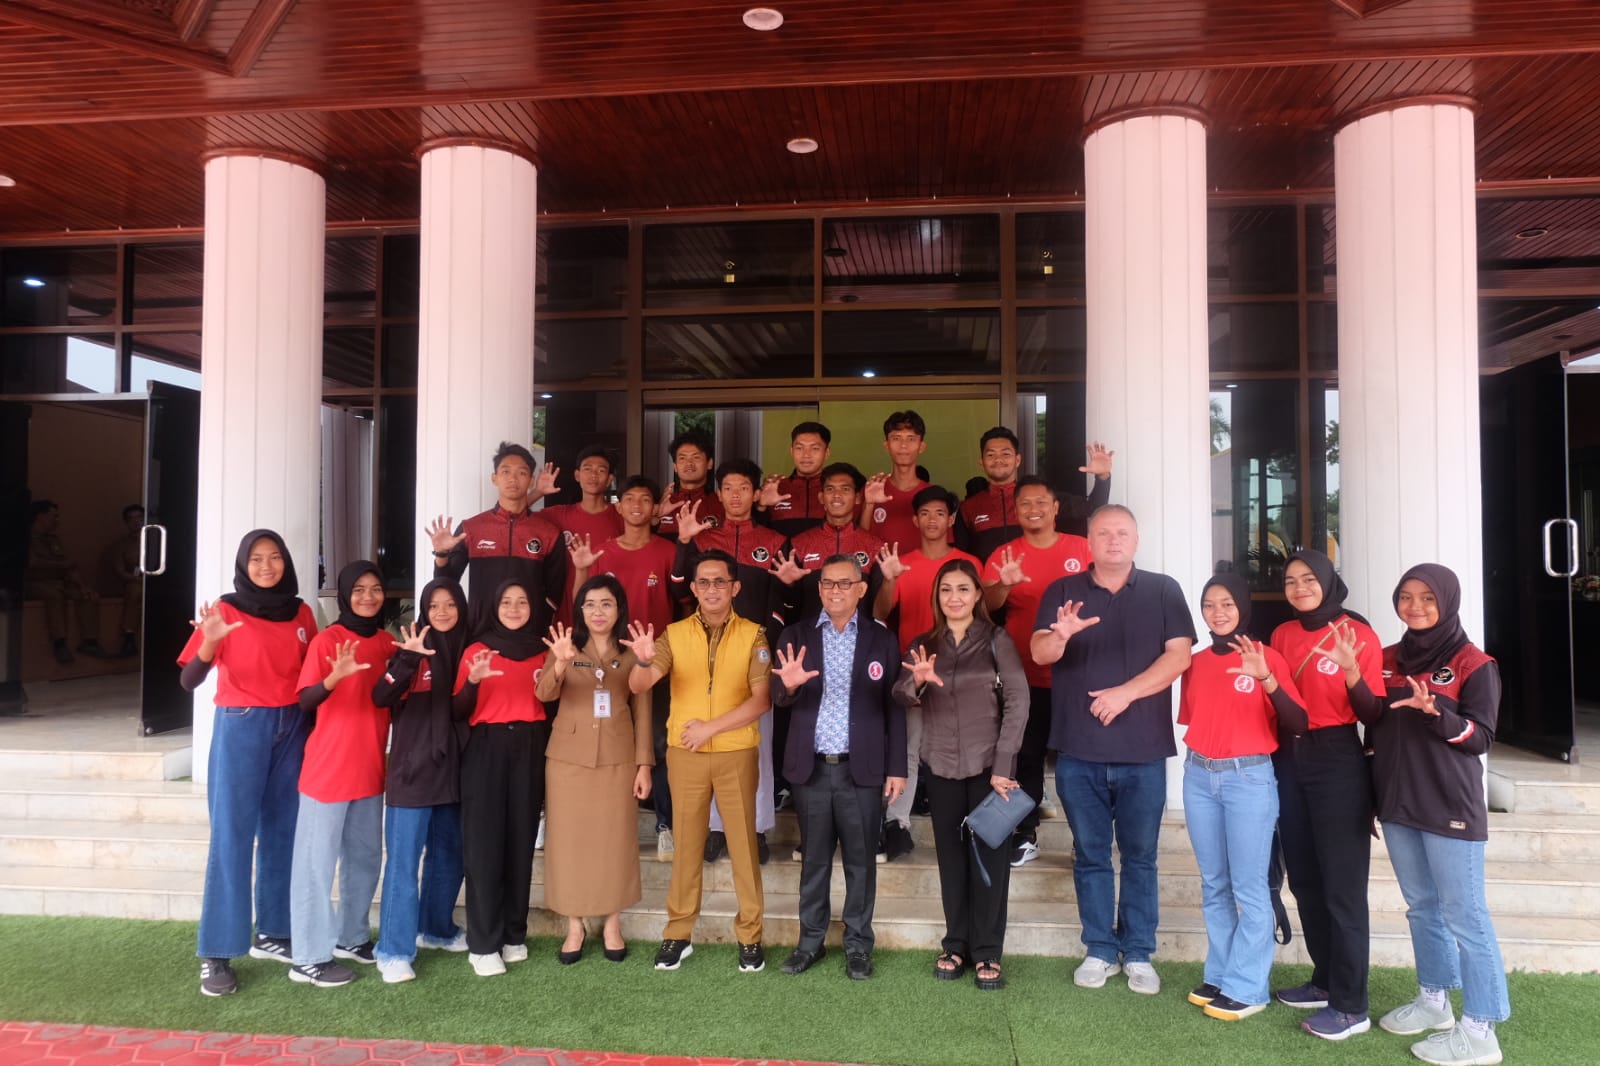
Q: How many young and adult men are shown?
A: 14